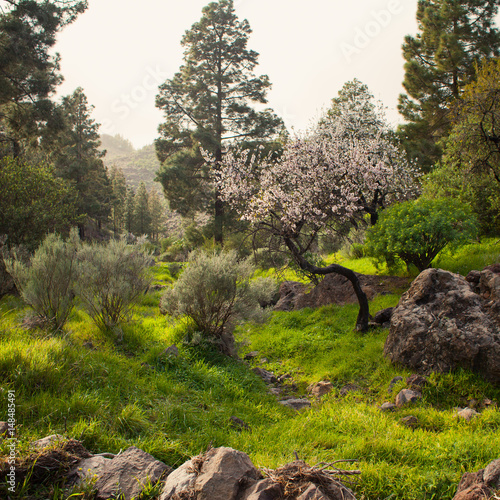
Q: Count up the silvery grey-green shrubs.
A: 3